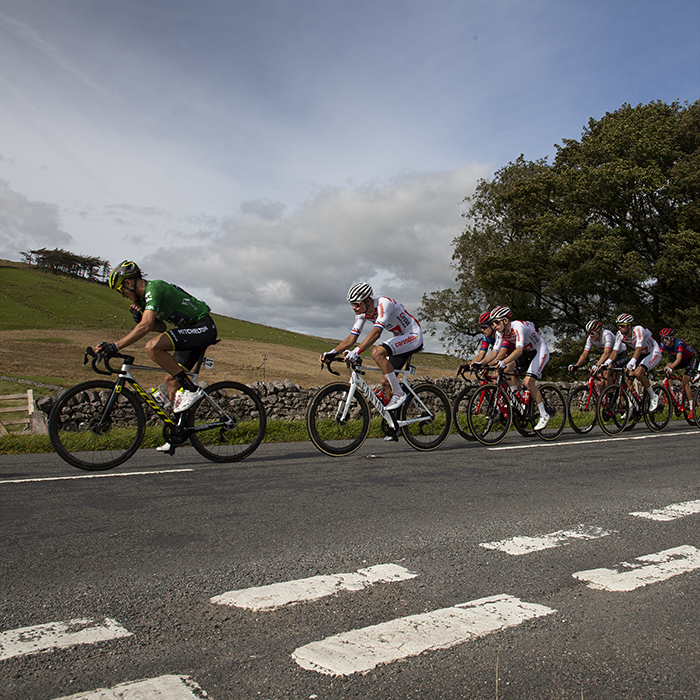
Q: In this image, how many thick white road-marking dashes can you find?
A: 7